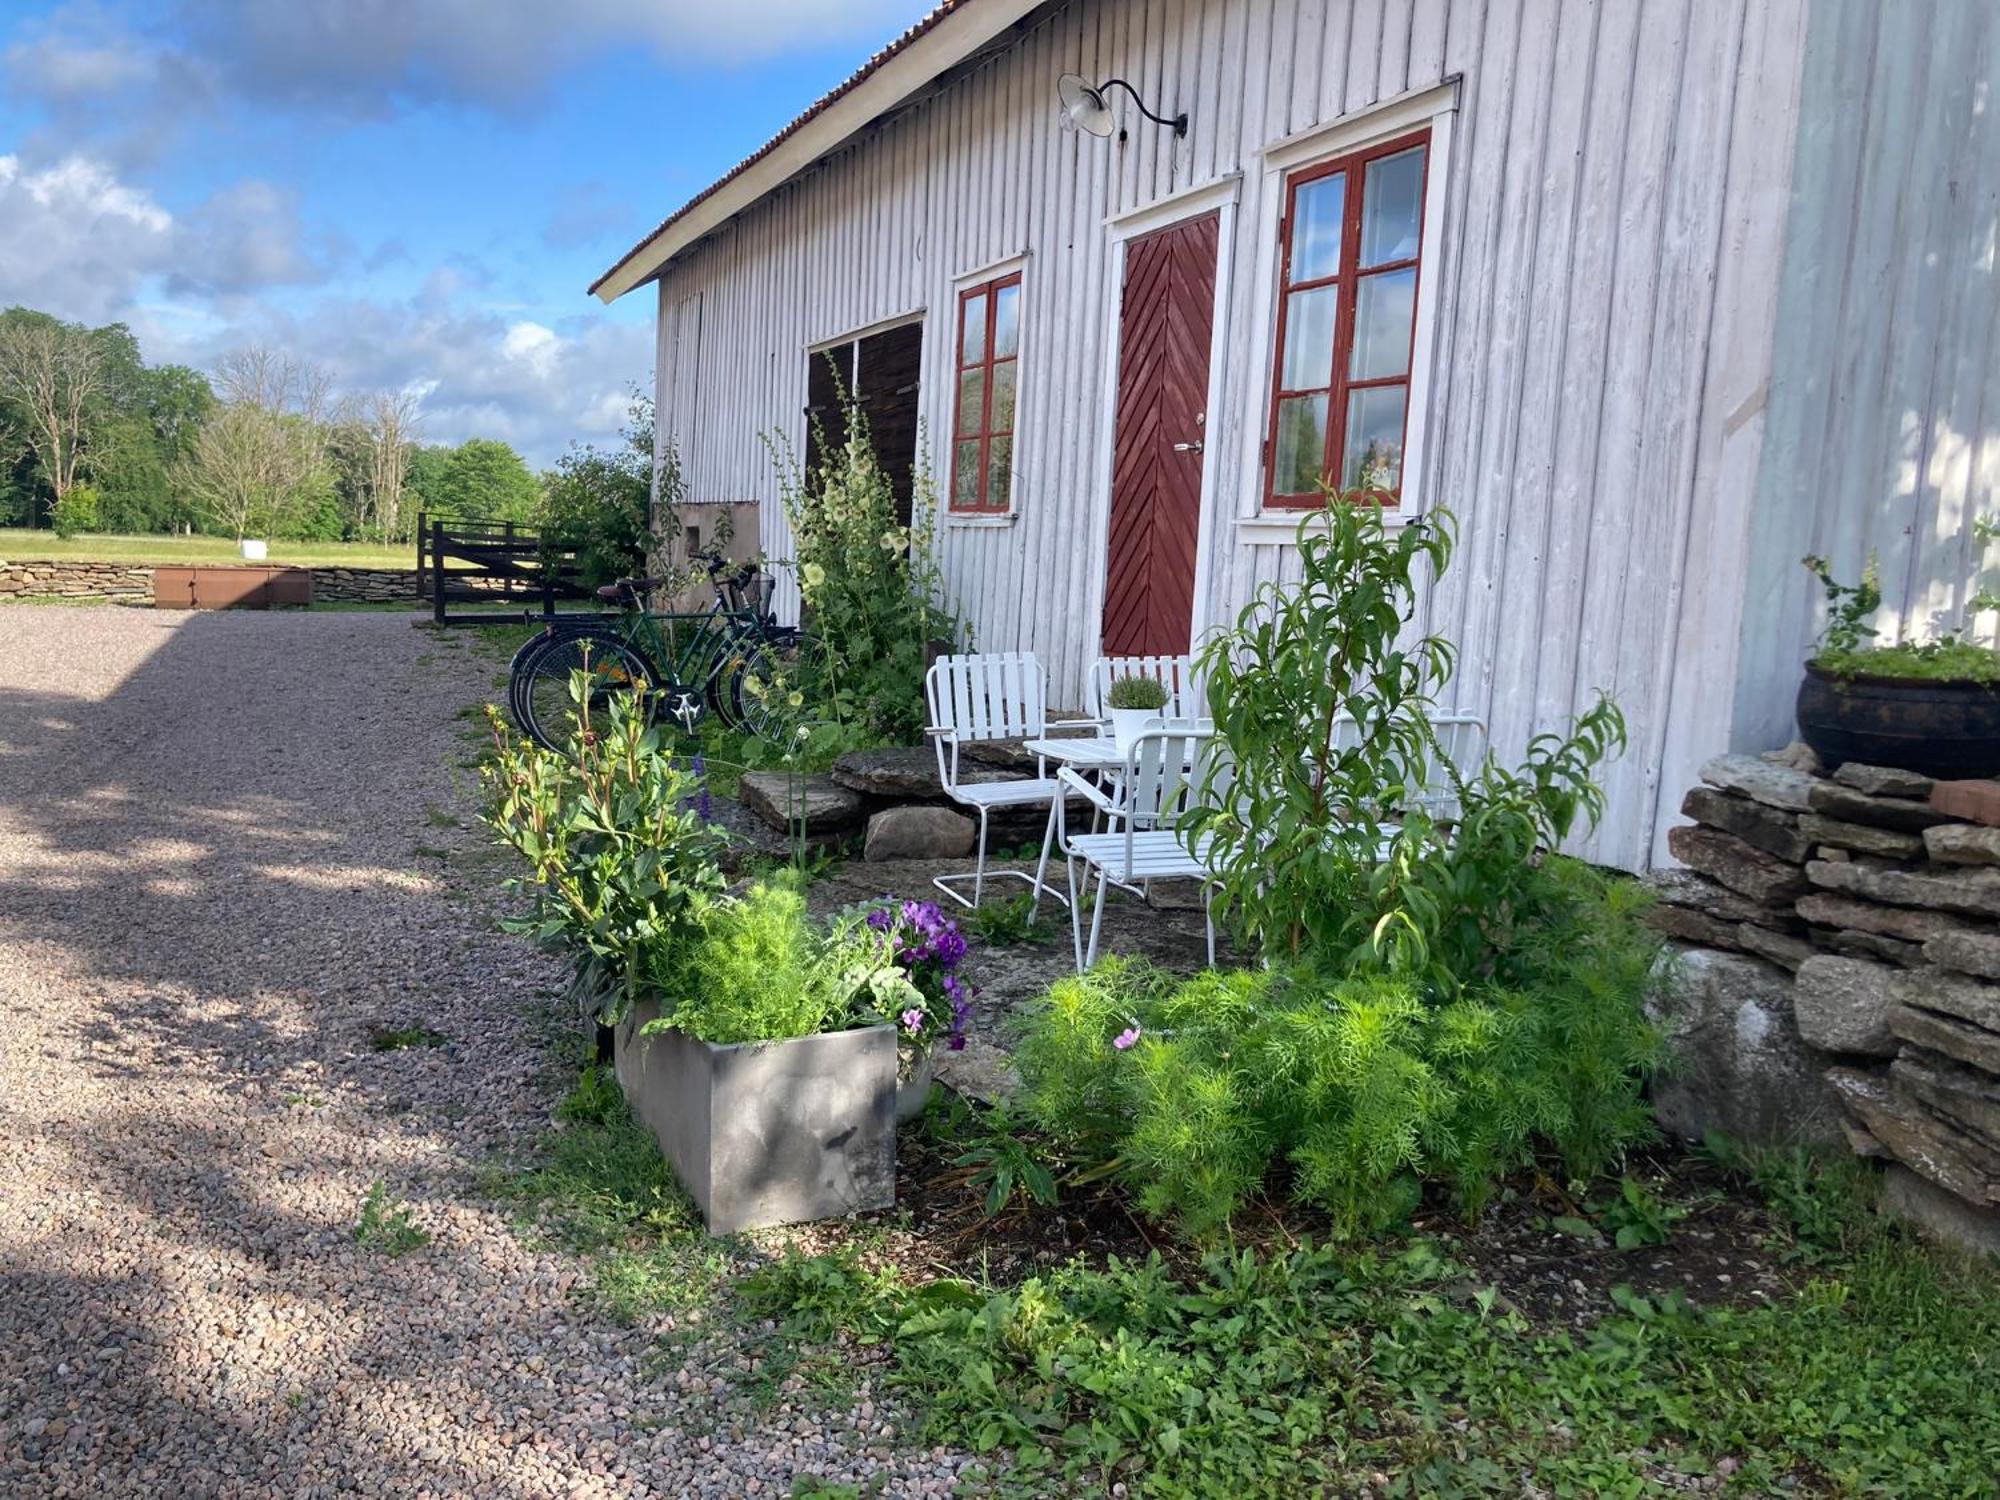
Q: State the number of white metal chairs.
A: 4